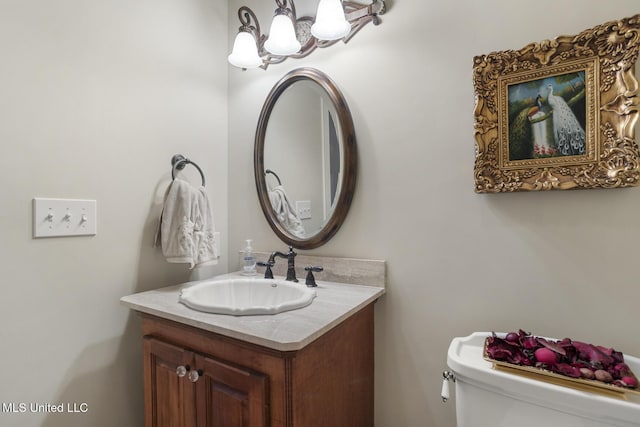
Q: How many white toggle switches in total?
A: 3